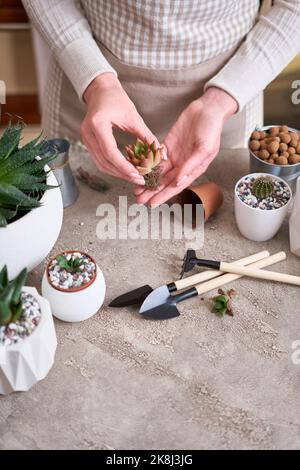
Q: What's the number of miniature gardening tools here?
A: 3